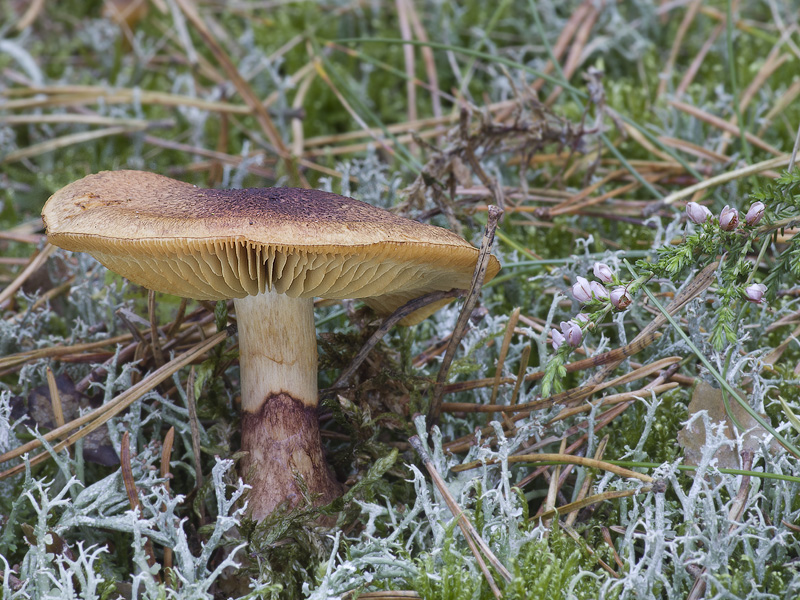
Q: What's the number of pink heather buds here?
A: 11